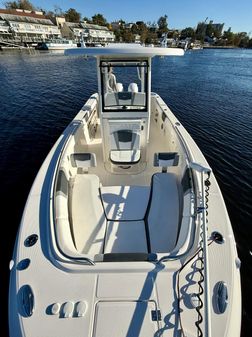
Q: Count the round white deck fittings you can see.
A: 3